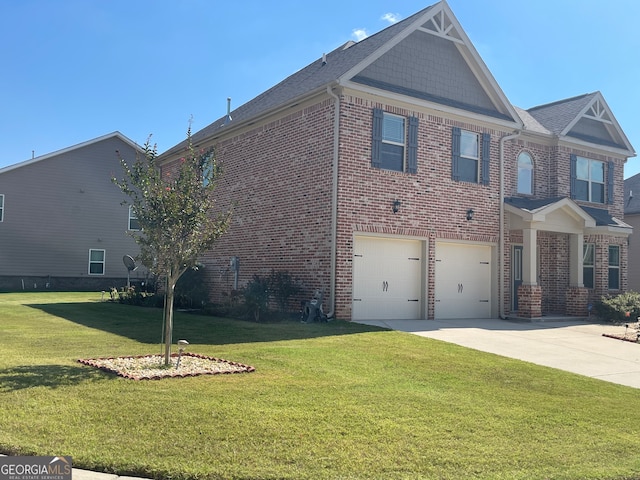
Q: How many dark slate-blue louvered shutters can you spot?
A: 6